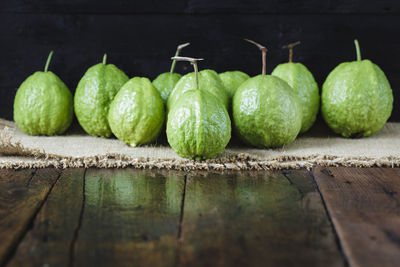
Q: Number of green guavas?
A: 10